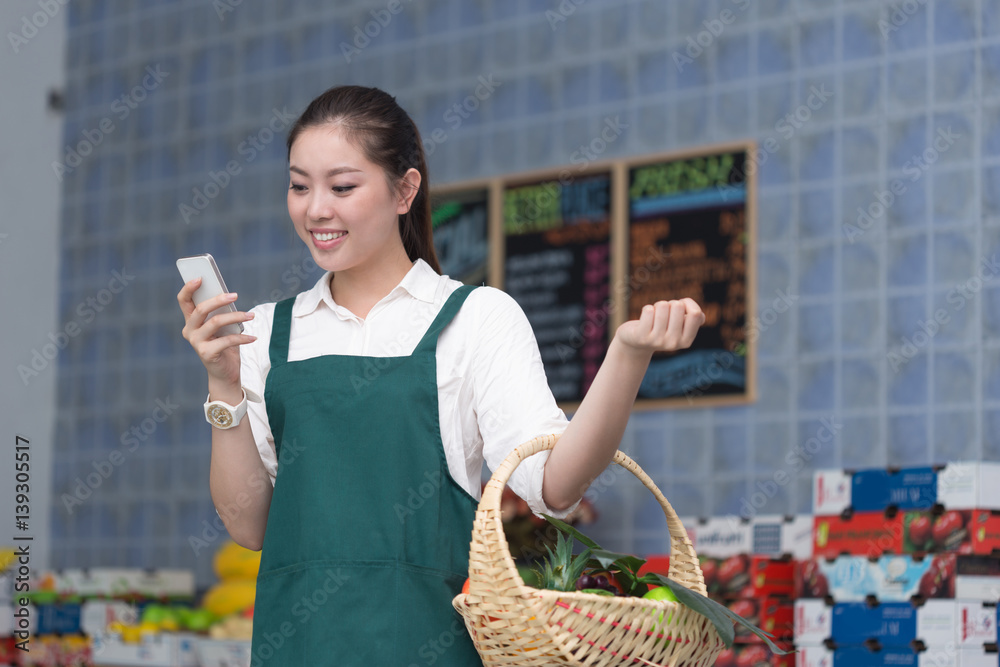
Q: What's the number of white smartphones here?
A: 1